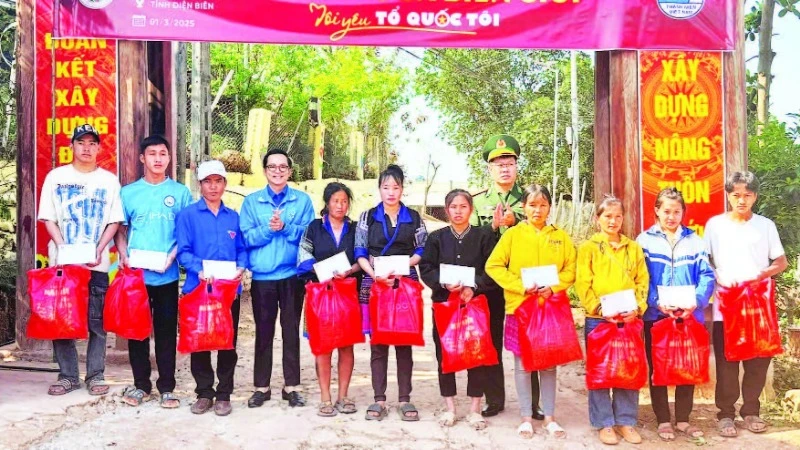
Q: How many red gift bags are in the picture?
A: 10